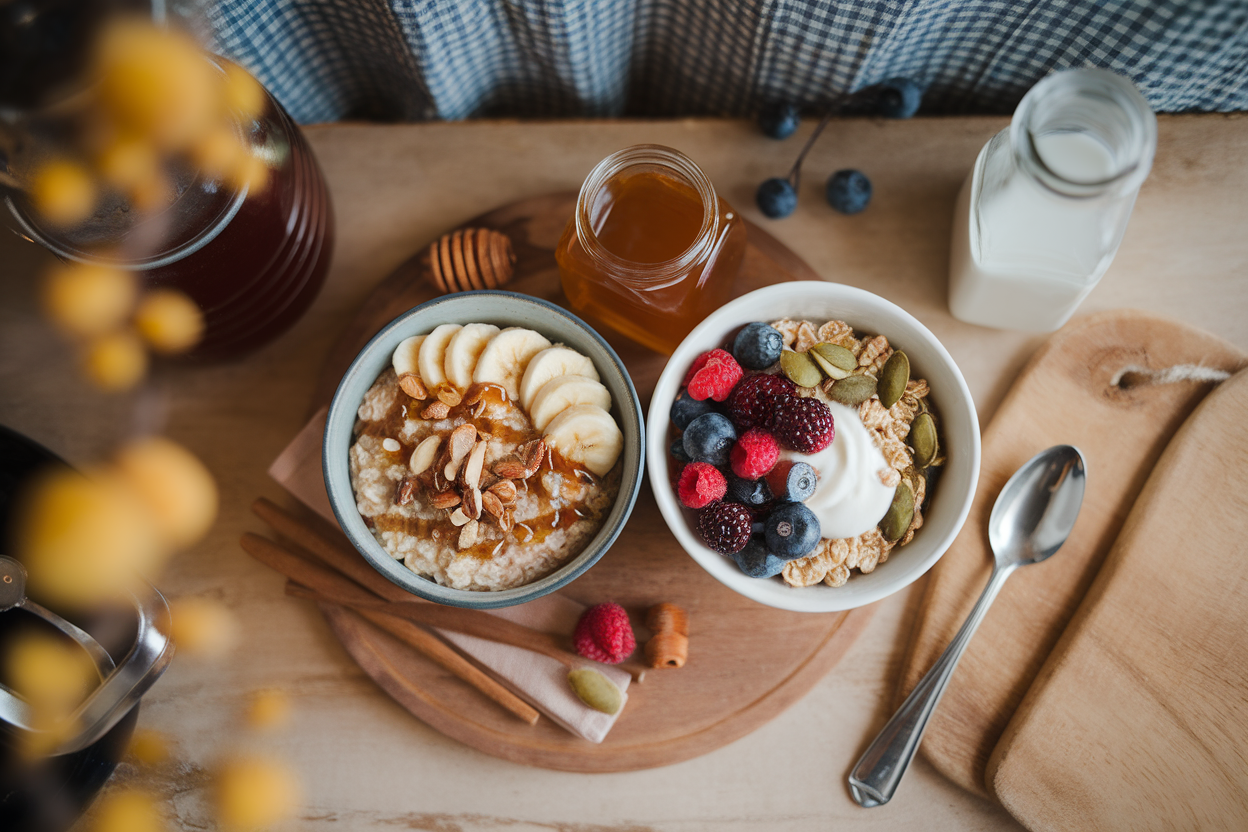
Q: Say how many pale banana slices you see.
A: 7